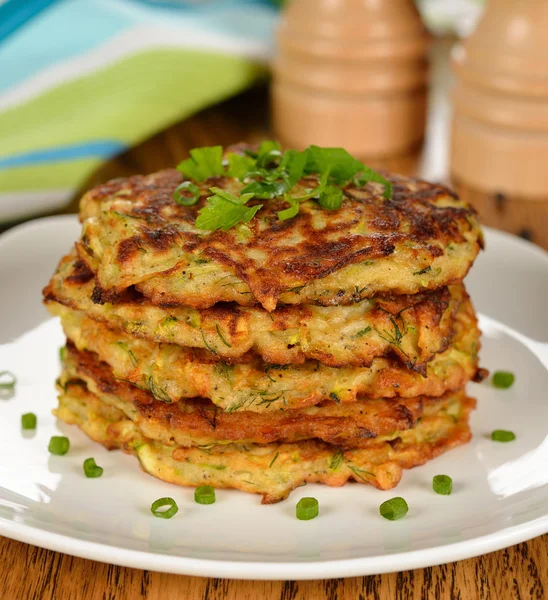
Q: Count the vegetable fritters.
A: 5